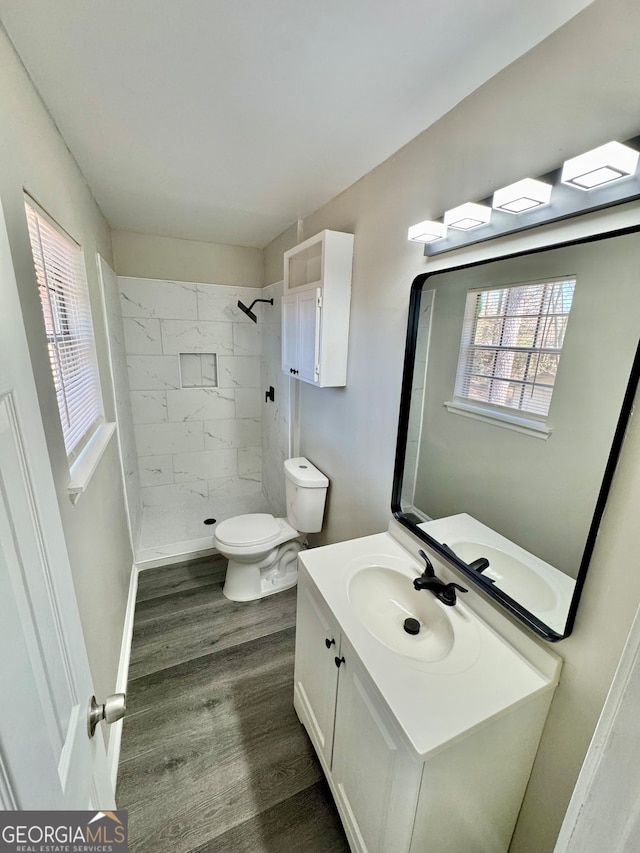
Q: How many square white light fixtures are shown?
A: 4